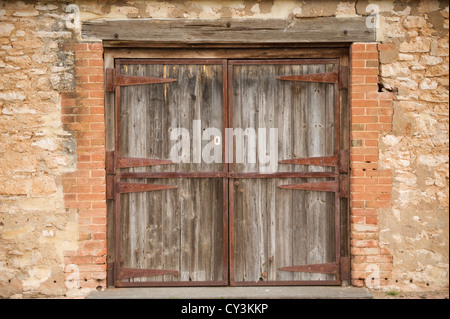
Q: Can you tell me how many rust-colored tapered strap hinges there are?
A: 8